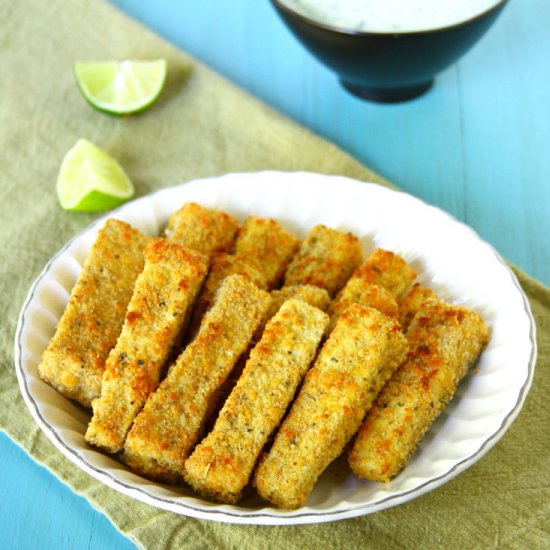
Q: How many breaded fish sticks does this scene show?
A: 14